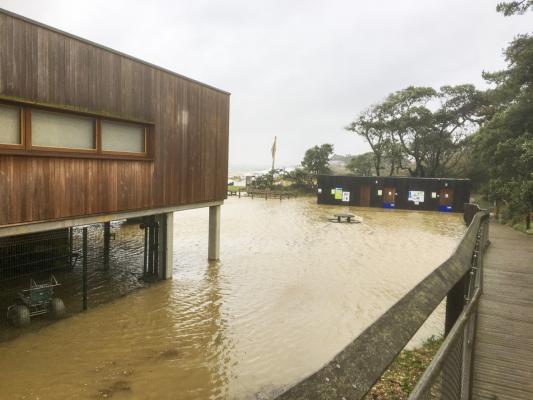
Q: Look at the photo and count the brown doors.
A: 3